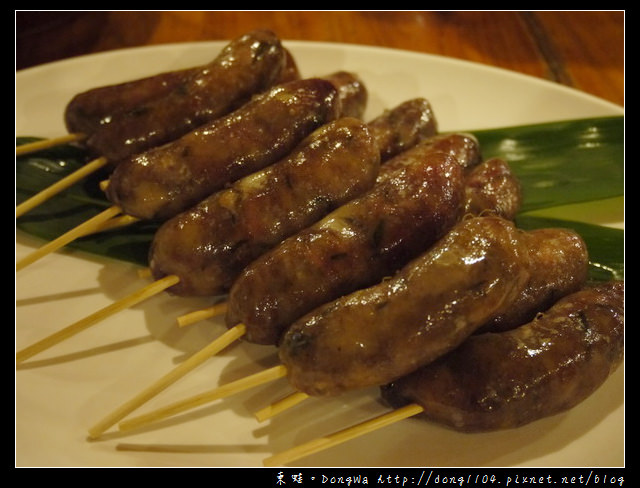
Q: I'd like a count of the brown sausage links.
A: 12